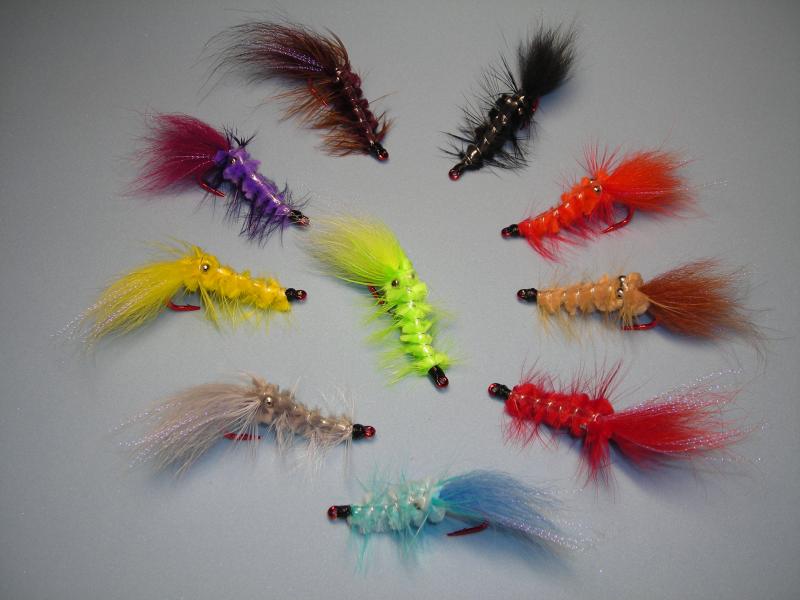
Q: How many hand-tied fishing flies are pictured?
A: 10